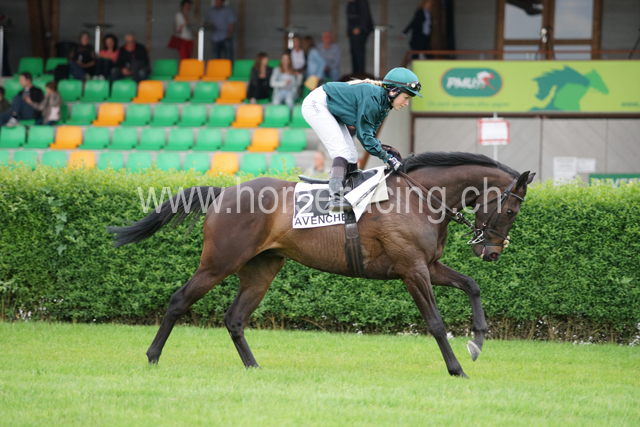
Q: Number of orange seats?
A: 10